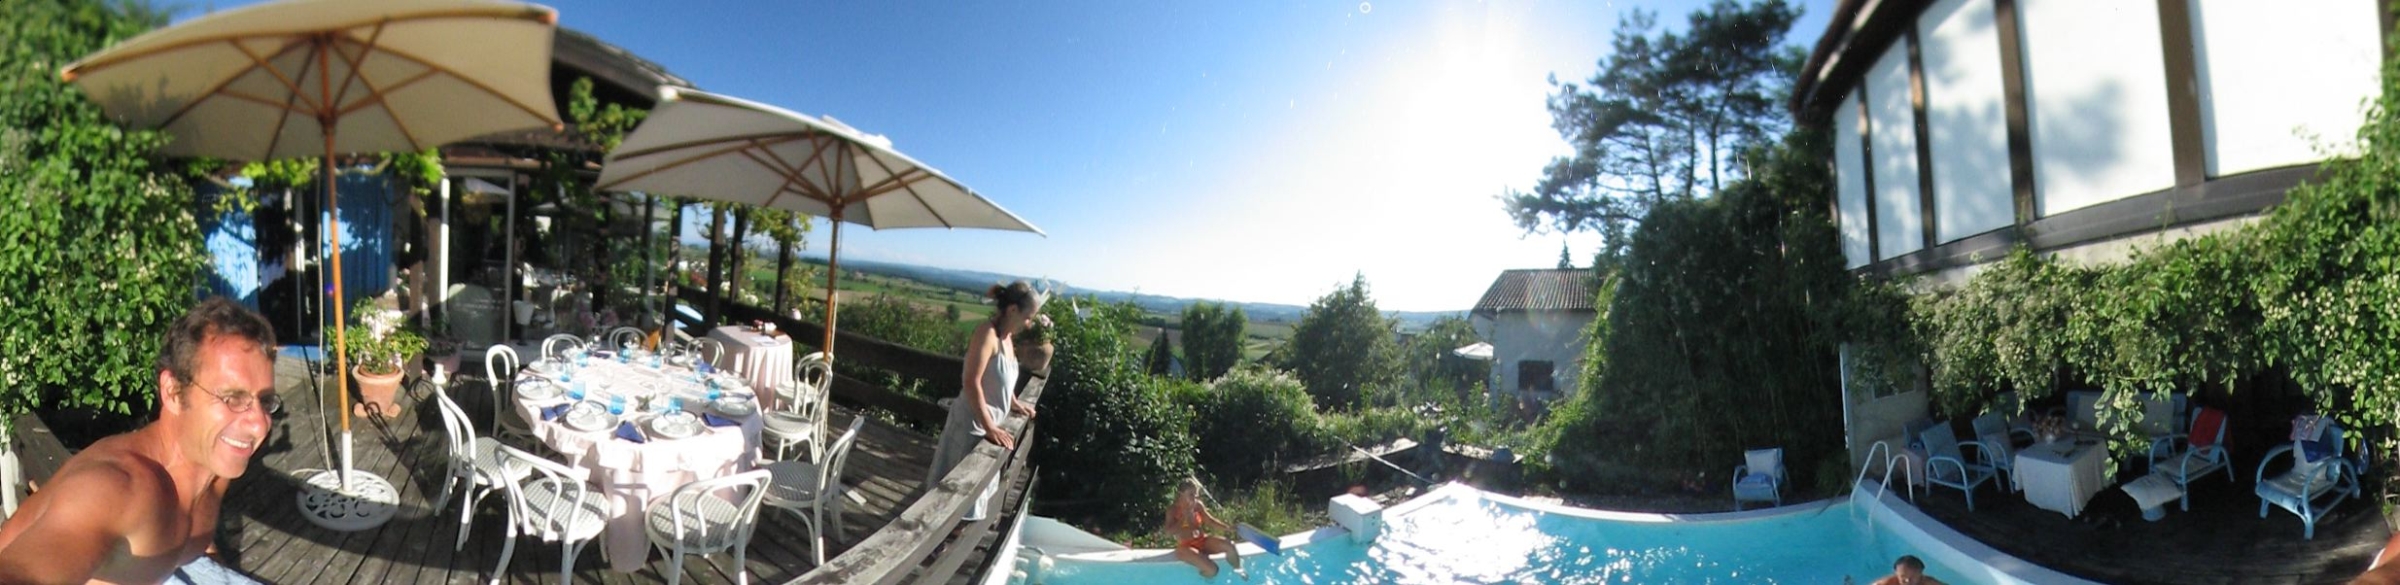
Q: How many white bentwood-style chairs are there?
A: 10